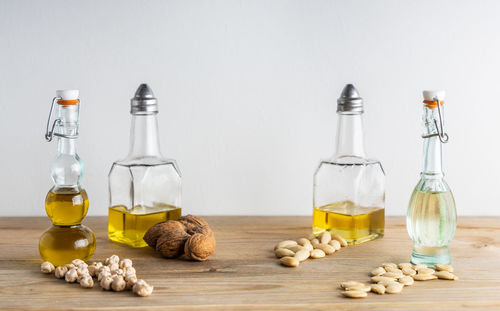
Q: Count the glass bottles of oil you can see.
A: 4